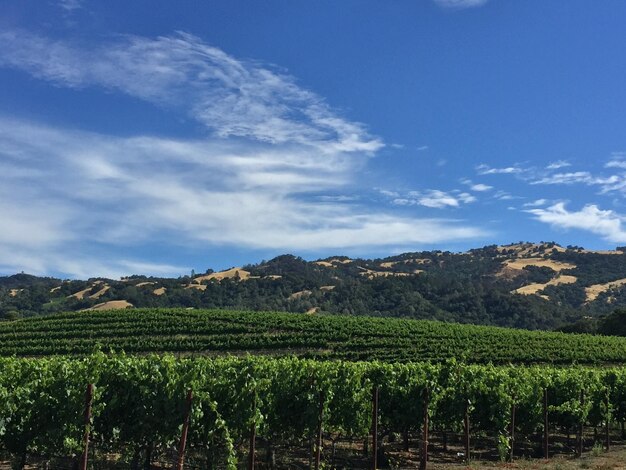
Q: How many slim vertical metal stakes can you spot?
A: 11